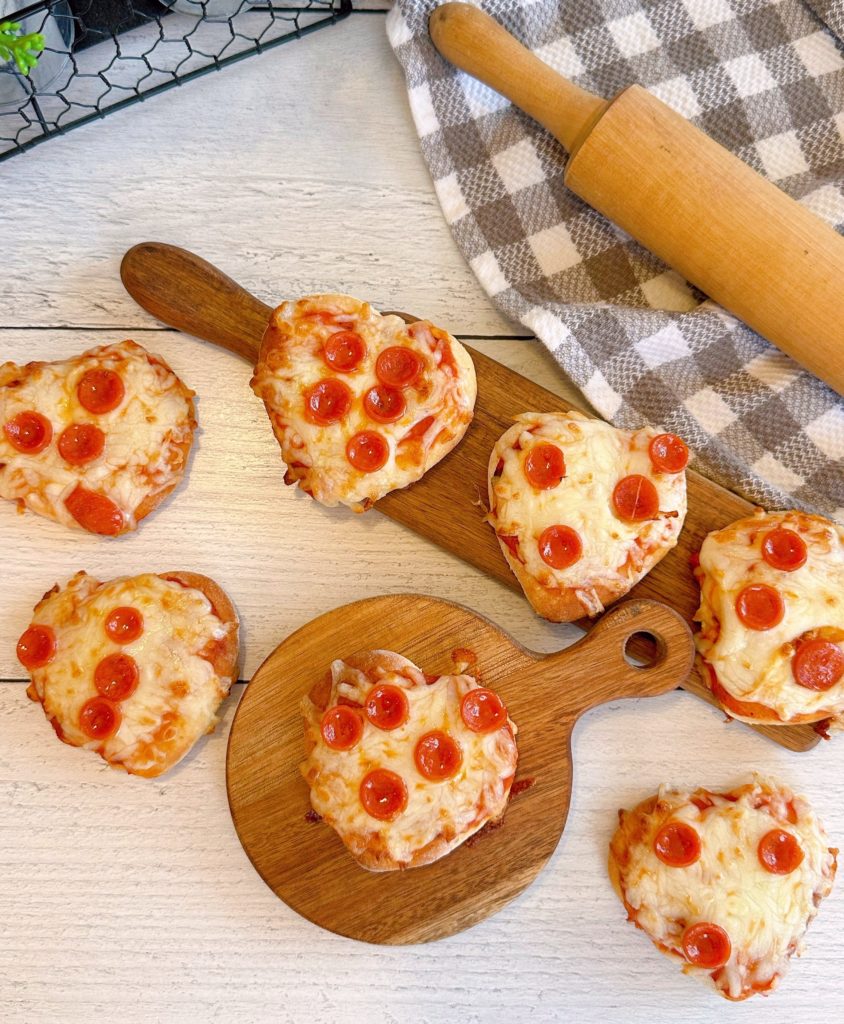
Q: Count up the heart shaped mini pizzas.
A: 7